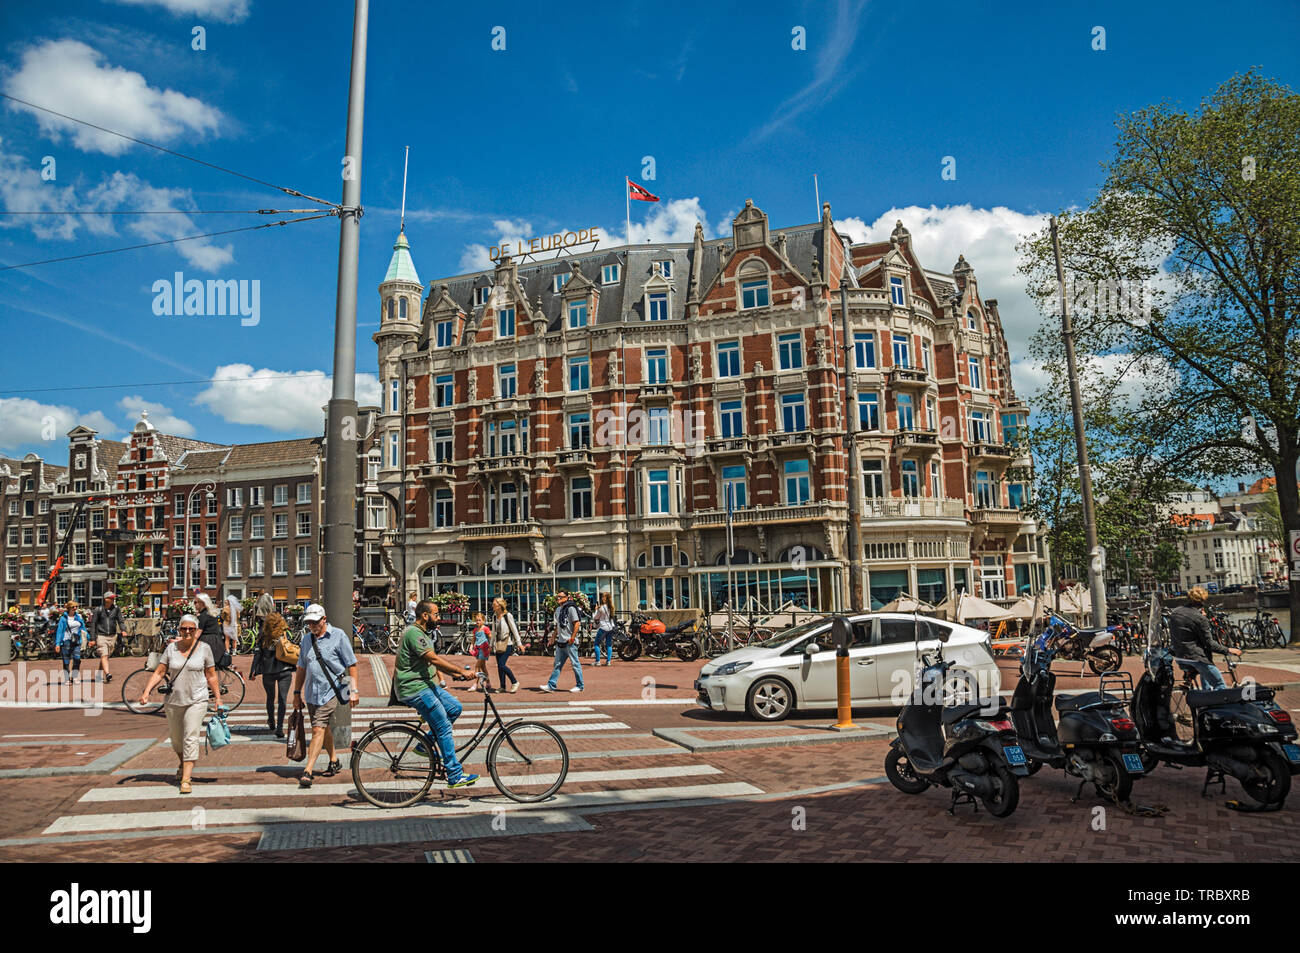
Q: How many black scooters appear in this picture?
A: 3